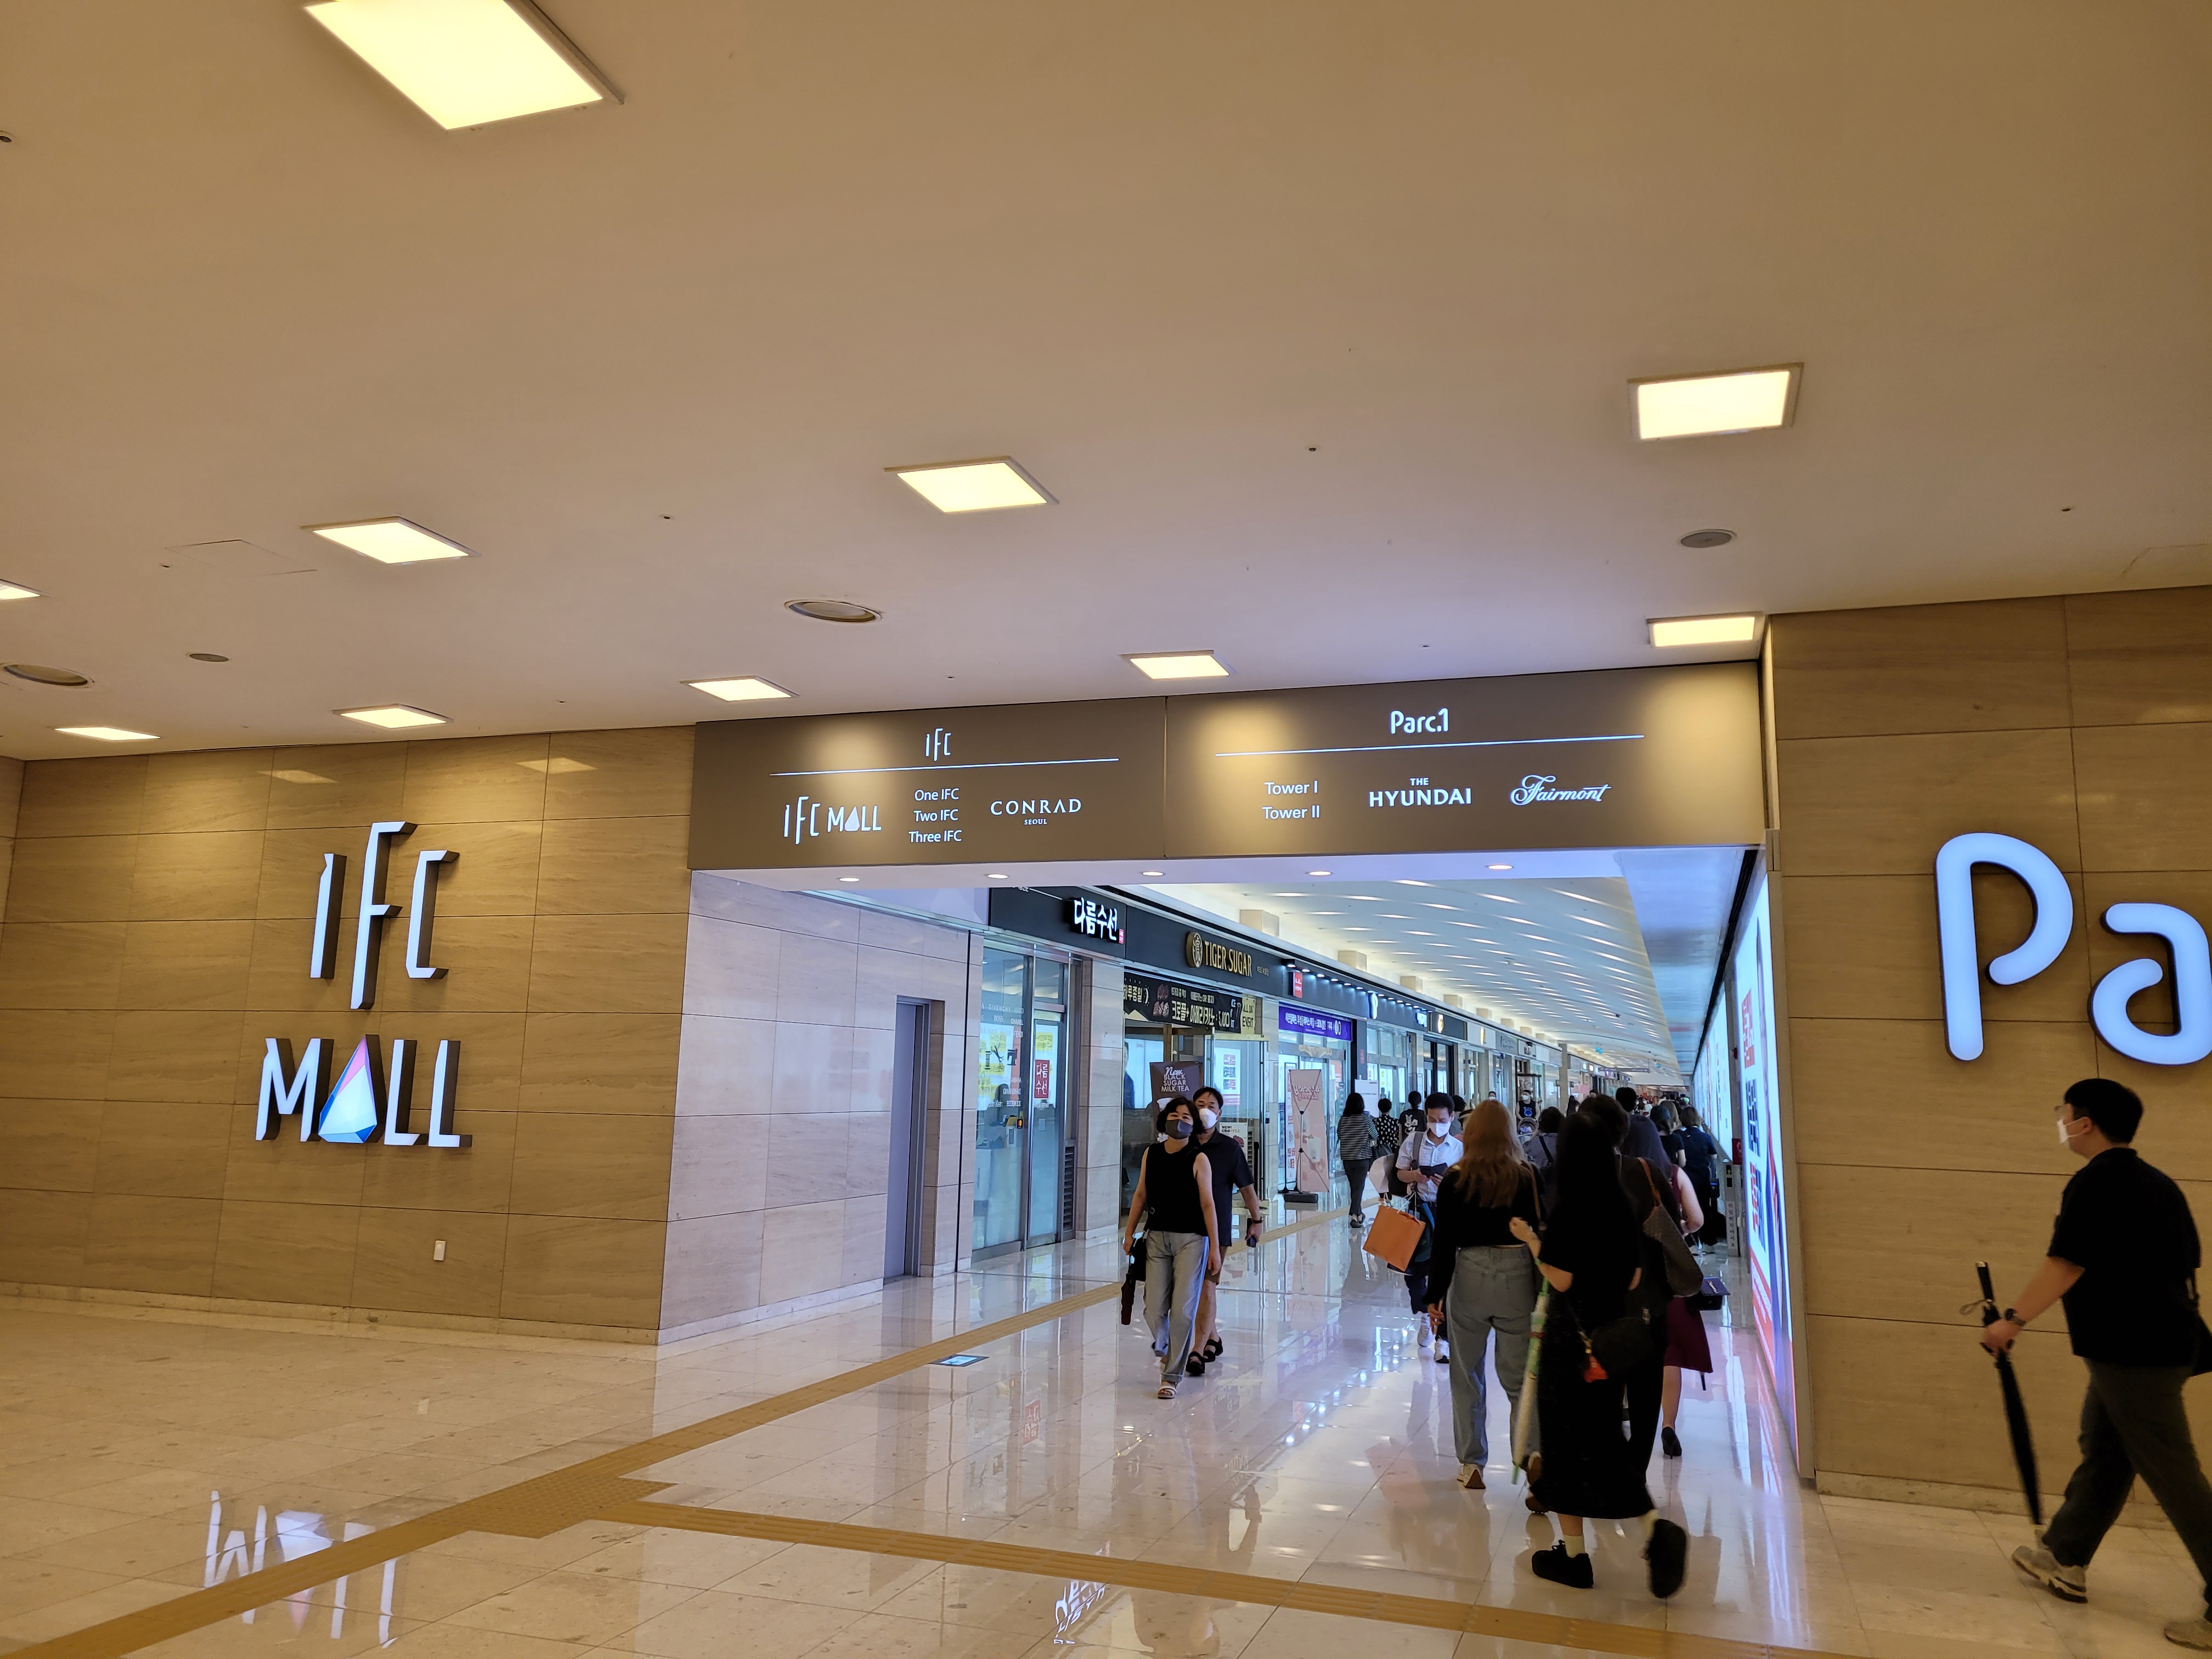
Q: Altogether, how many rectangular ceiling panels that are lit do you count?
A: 10